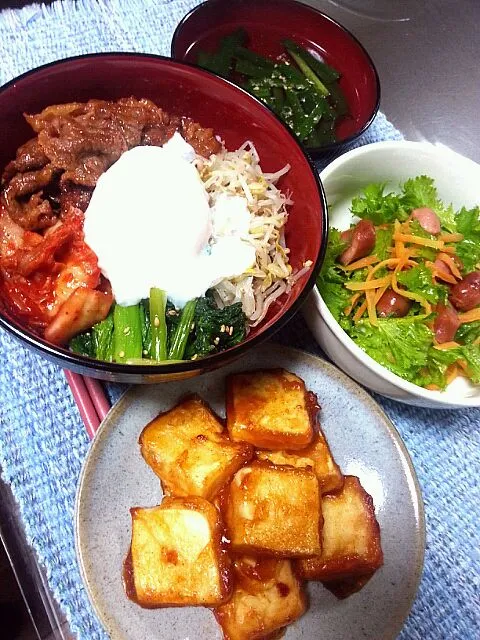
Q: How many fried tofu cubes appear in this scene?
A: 7